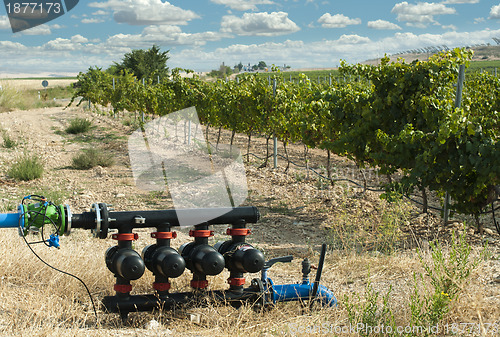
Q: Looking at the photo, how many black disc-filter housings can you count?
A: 4